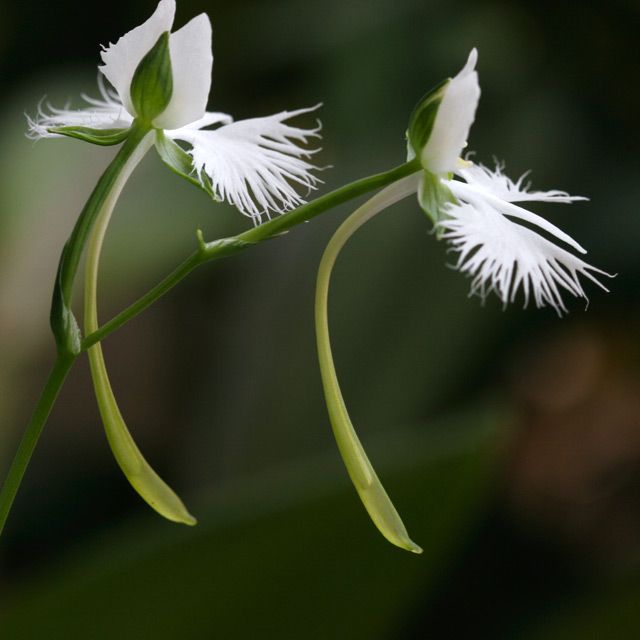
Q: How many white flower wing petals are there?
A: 4